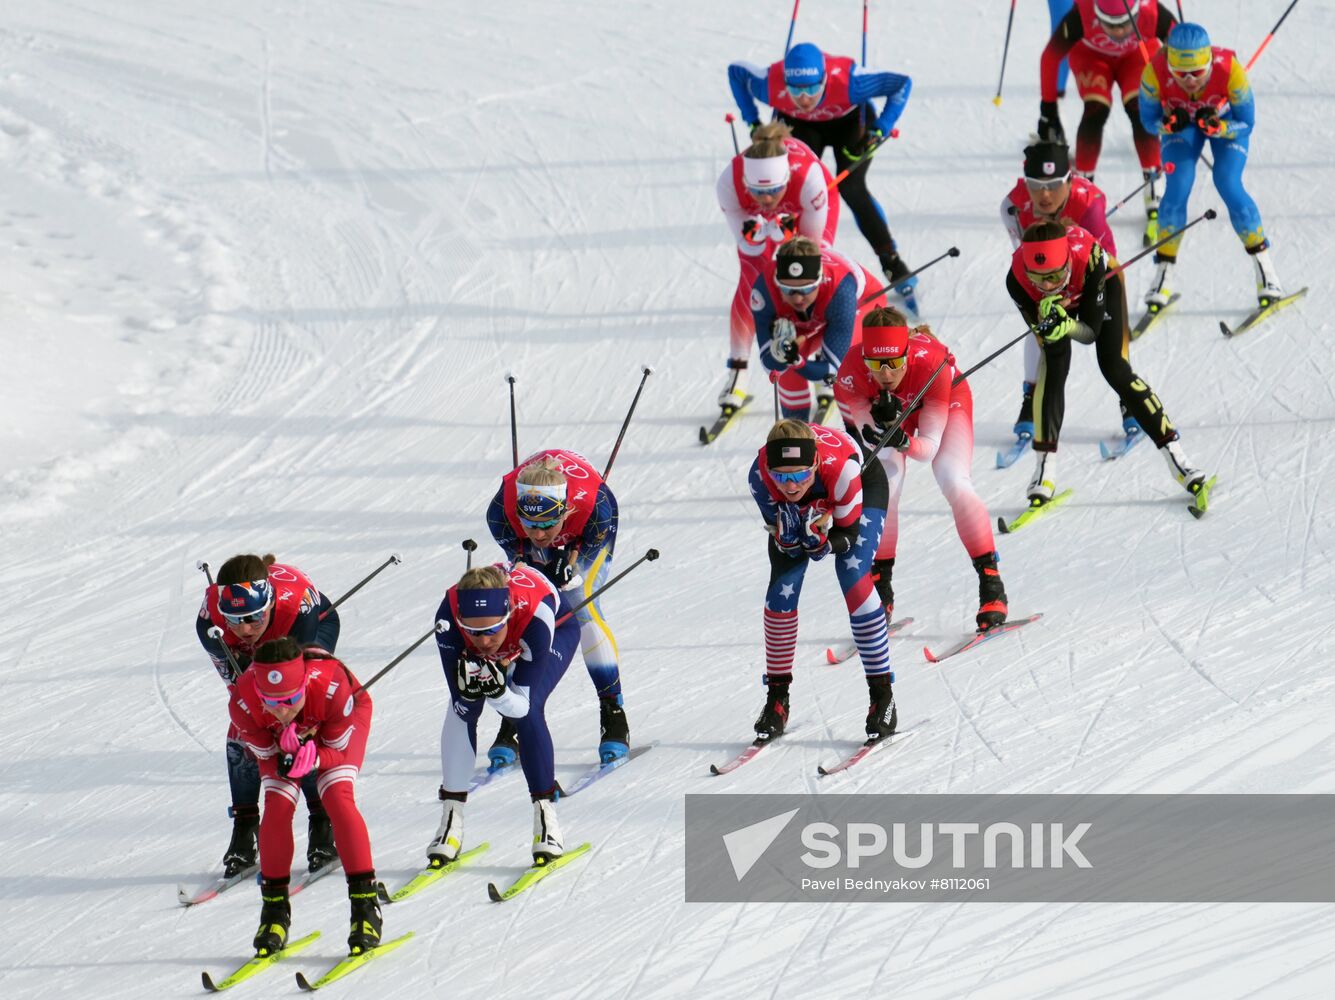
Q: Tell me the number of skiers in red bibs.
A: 13